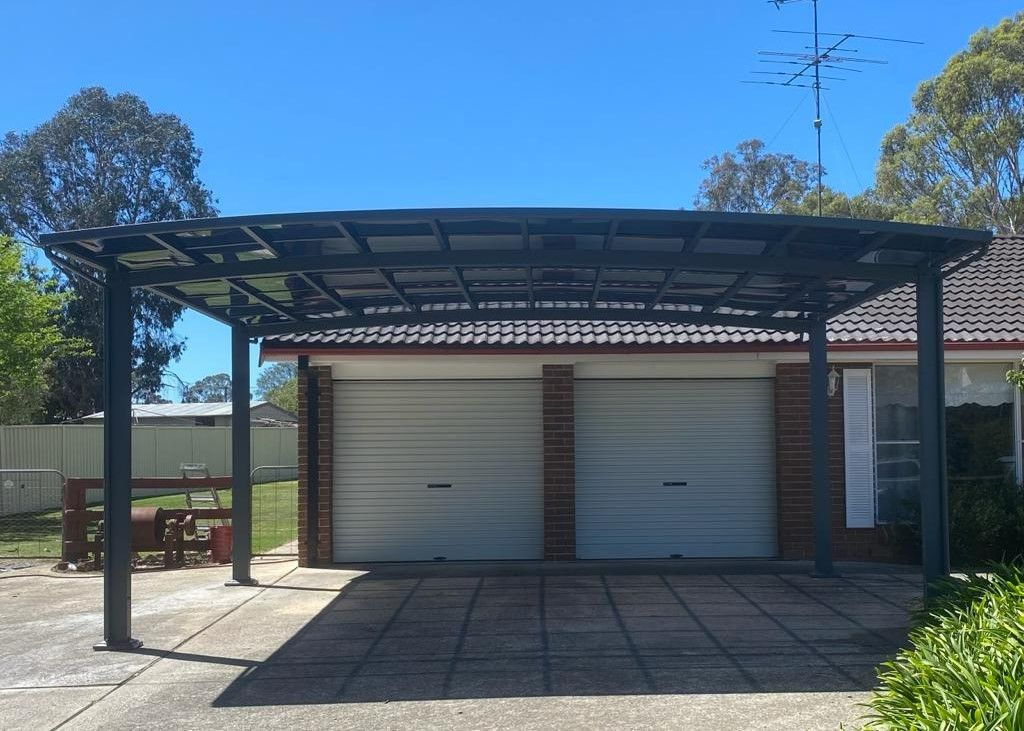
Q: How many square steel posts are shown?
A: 4